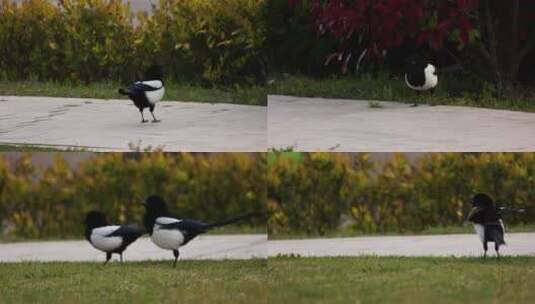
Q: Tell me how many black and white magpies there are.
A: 5